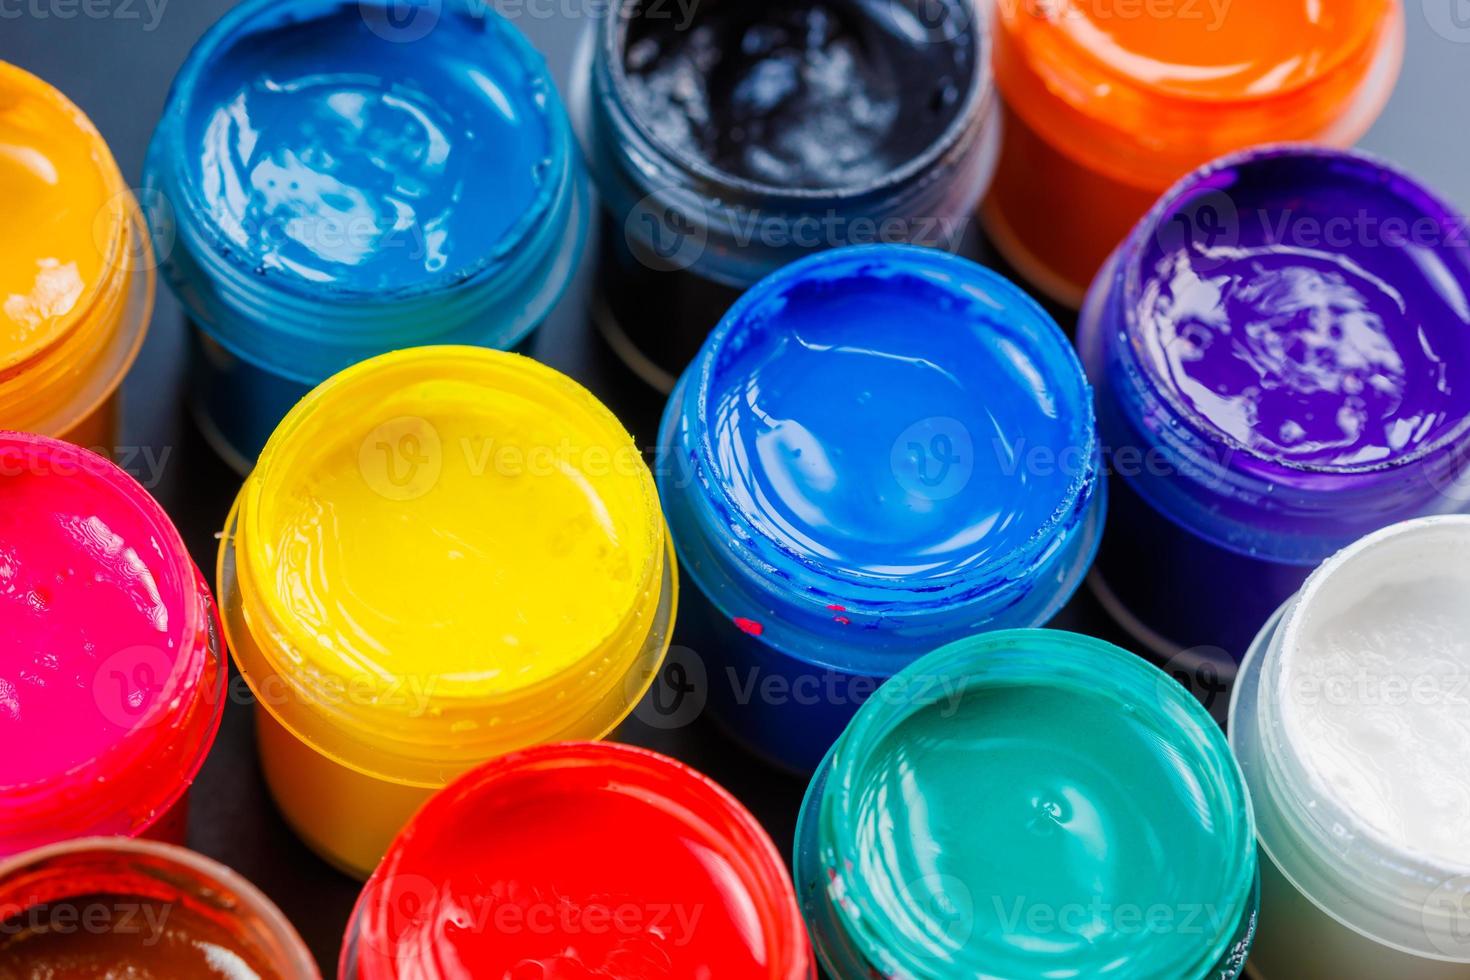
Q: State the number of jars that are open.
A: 12